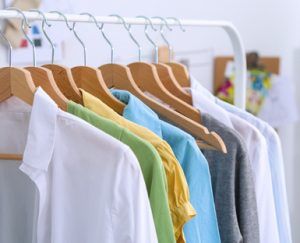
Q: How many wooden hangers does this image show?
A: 8